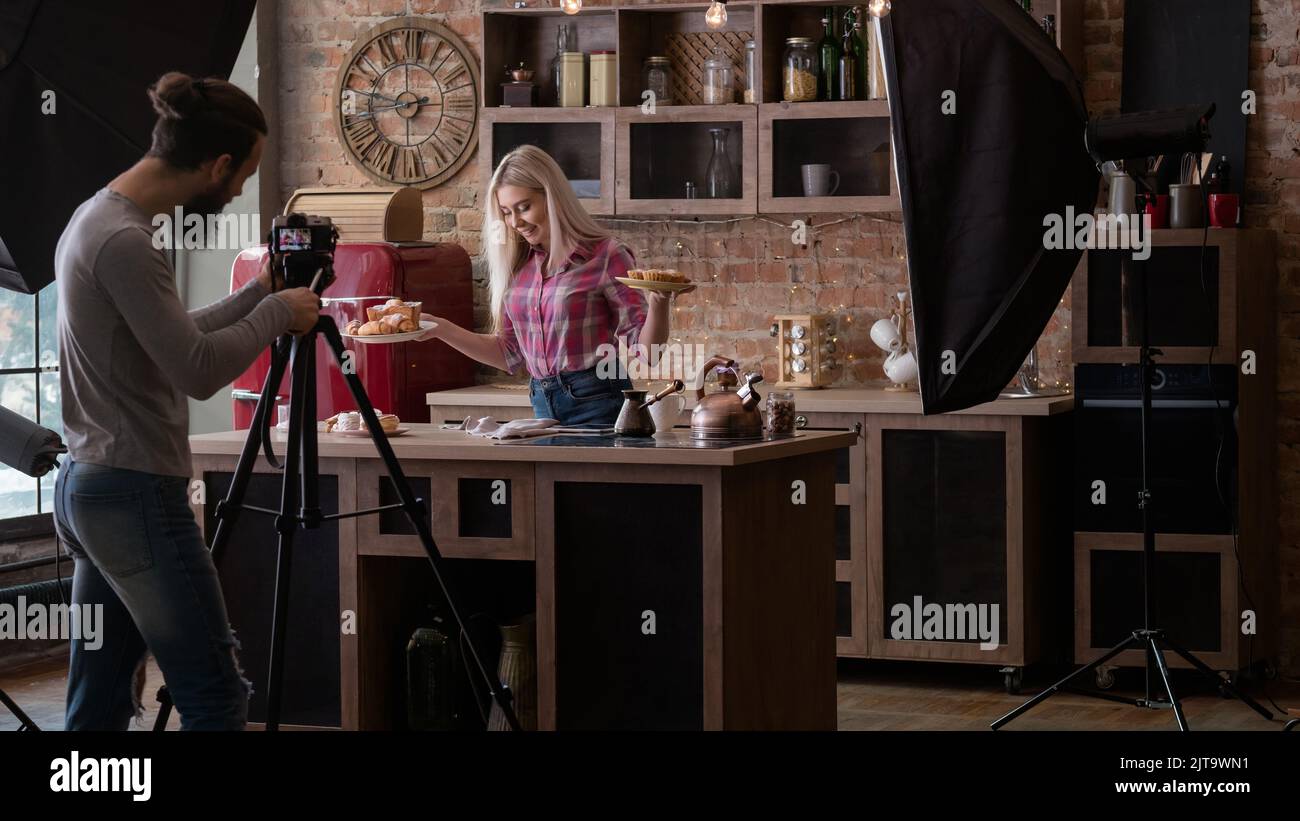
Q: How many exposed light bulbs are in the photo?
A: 3